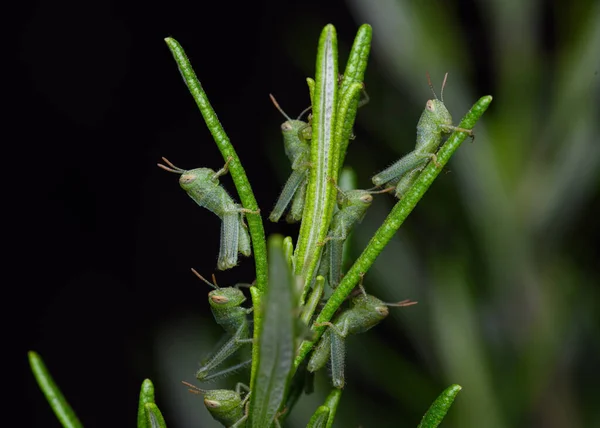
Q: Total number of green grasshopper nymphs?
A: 7